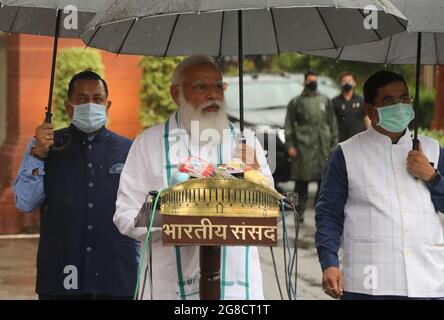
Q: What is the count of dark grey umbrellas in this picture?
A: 3